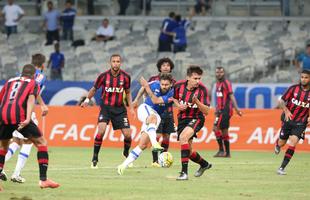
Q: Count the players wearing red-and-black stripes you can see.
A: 6